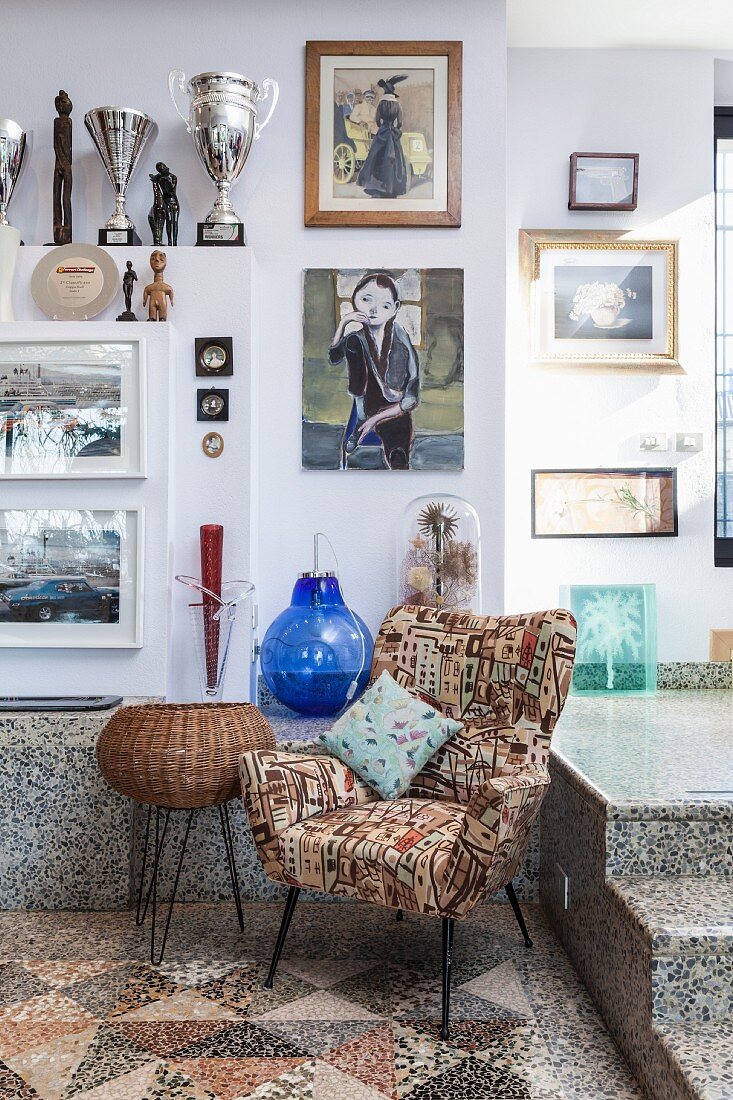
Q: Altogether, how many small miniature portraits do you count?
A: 3